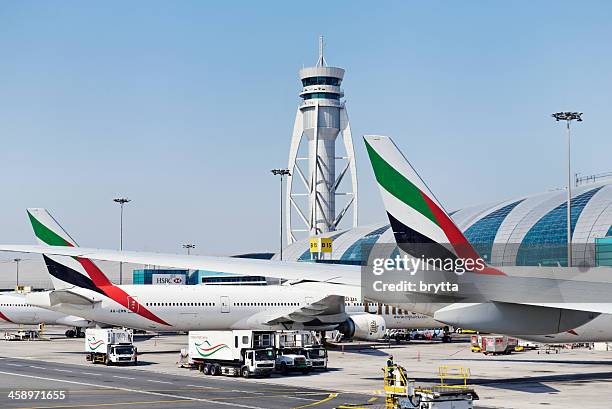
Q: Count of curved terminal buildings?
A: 1